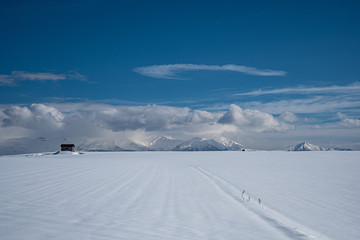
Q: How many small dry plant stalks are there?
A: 3